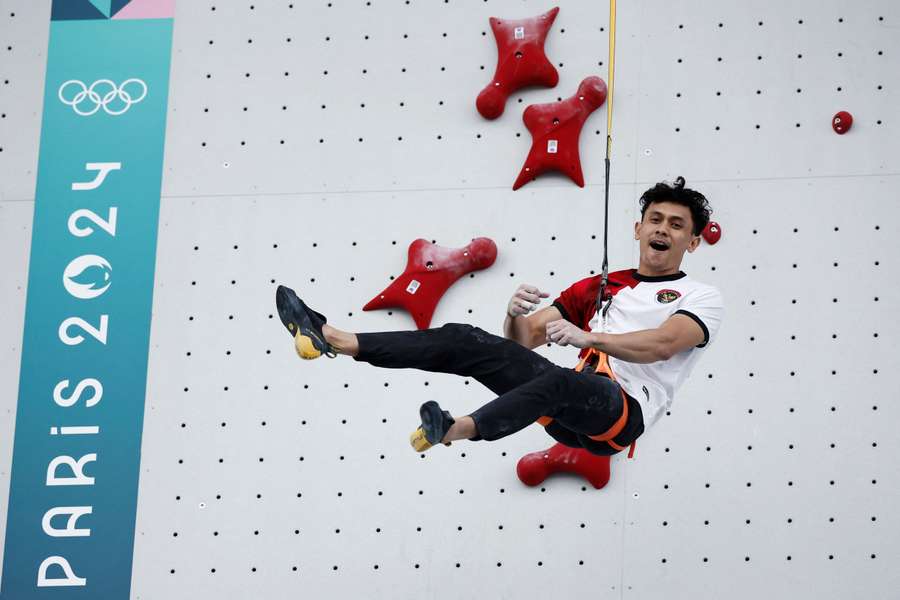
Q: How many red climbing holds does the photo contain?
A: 6